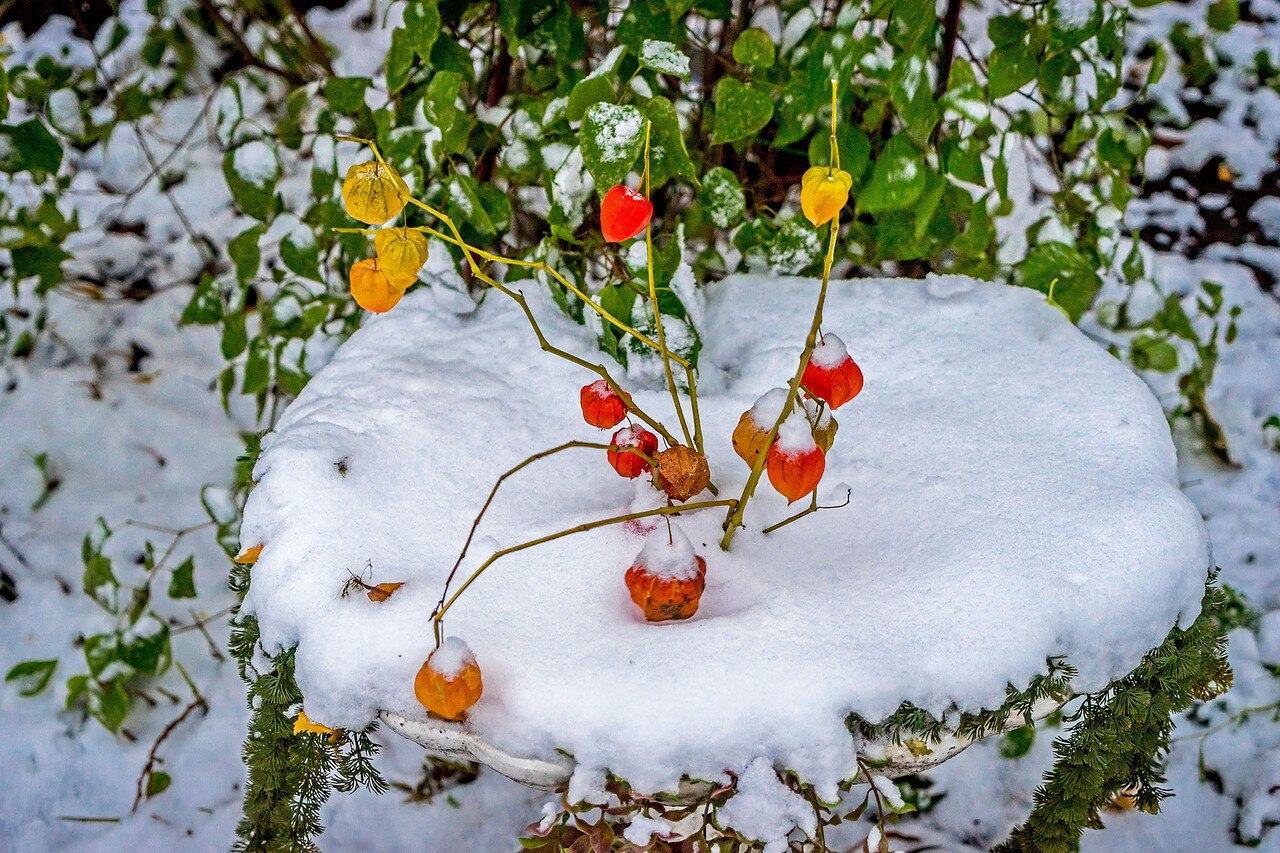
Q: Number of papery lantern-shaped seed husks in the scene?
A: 14